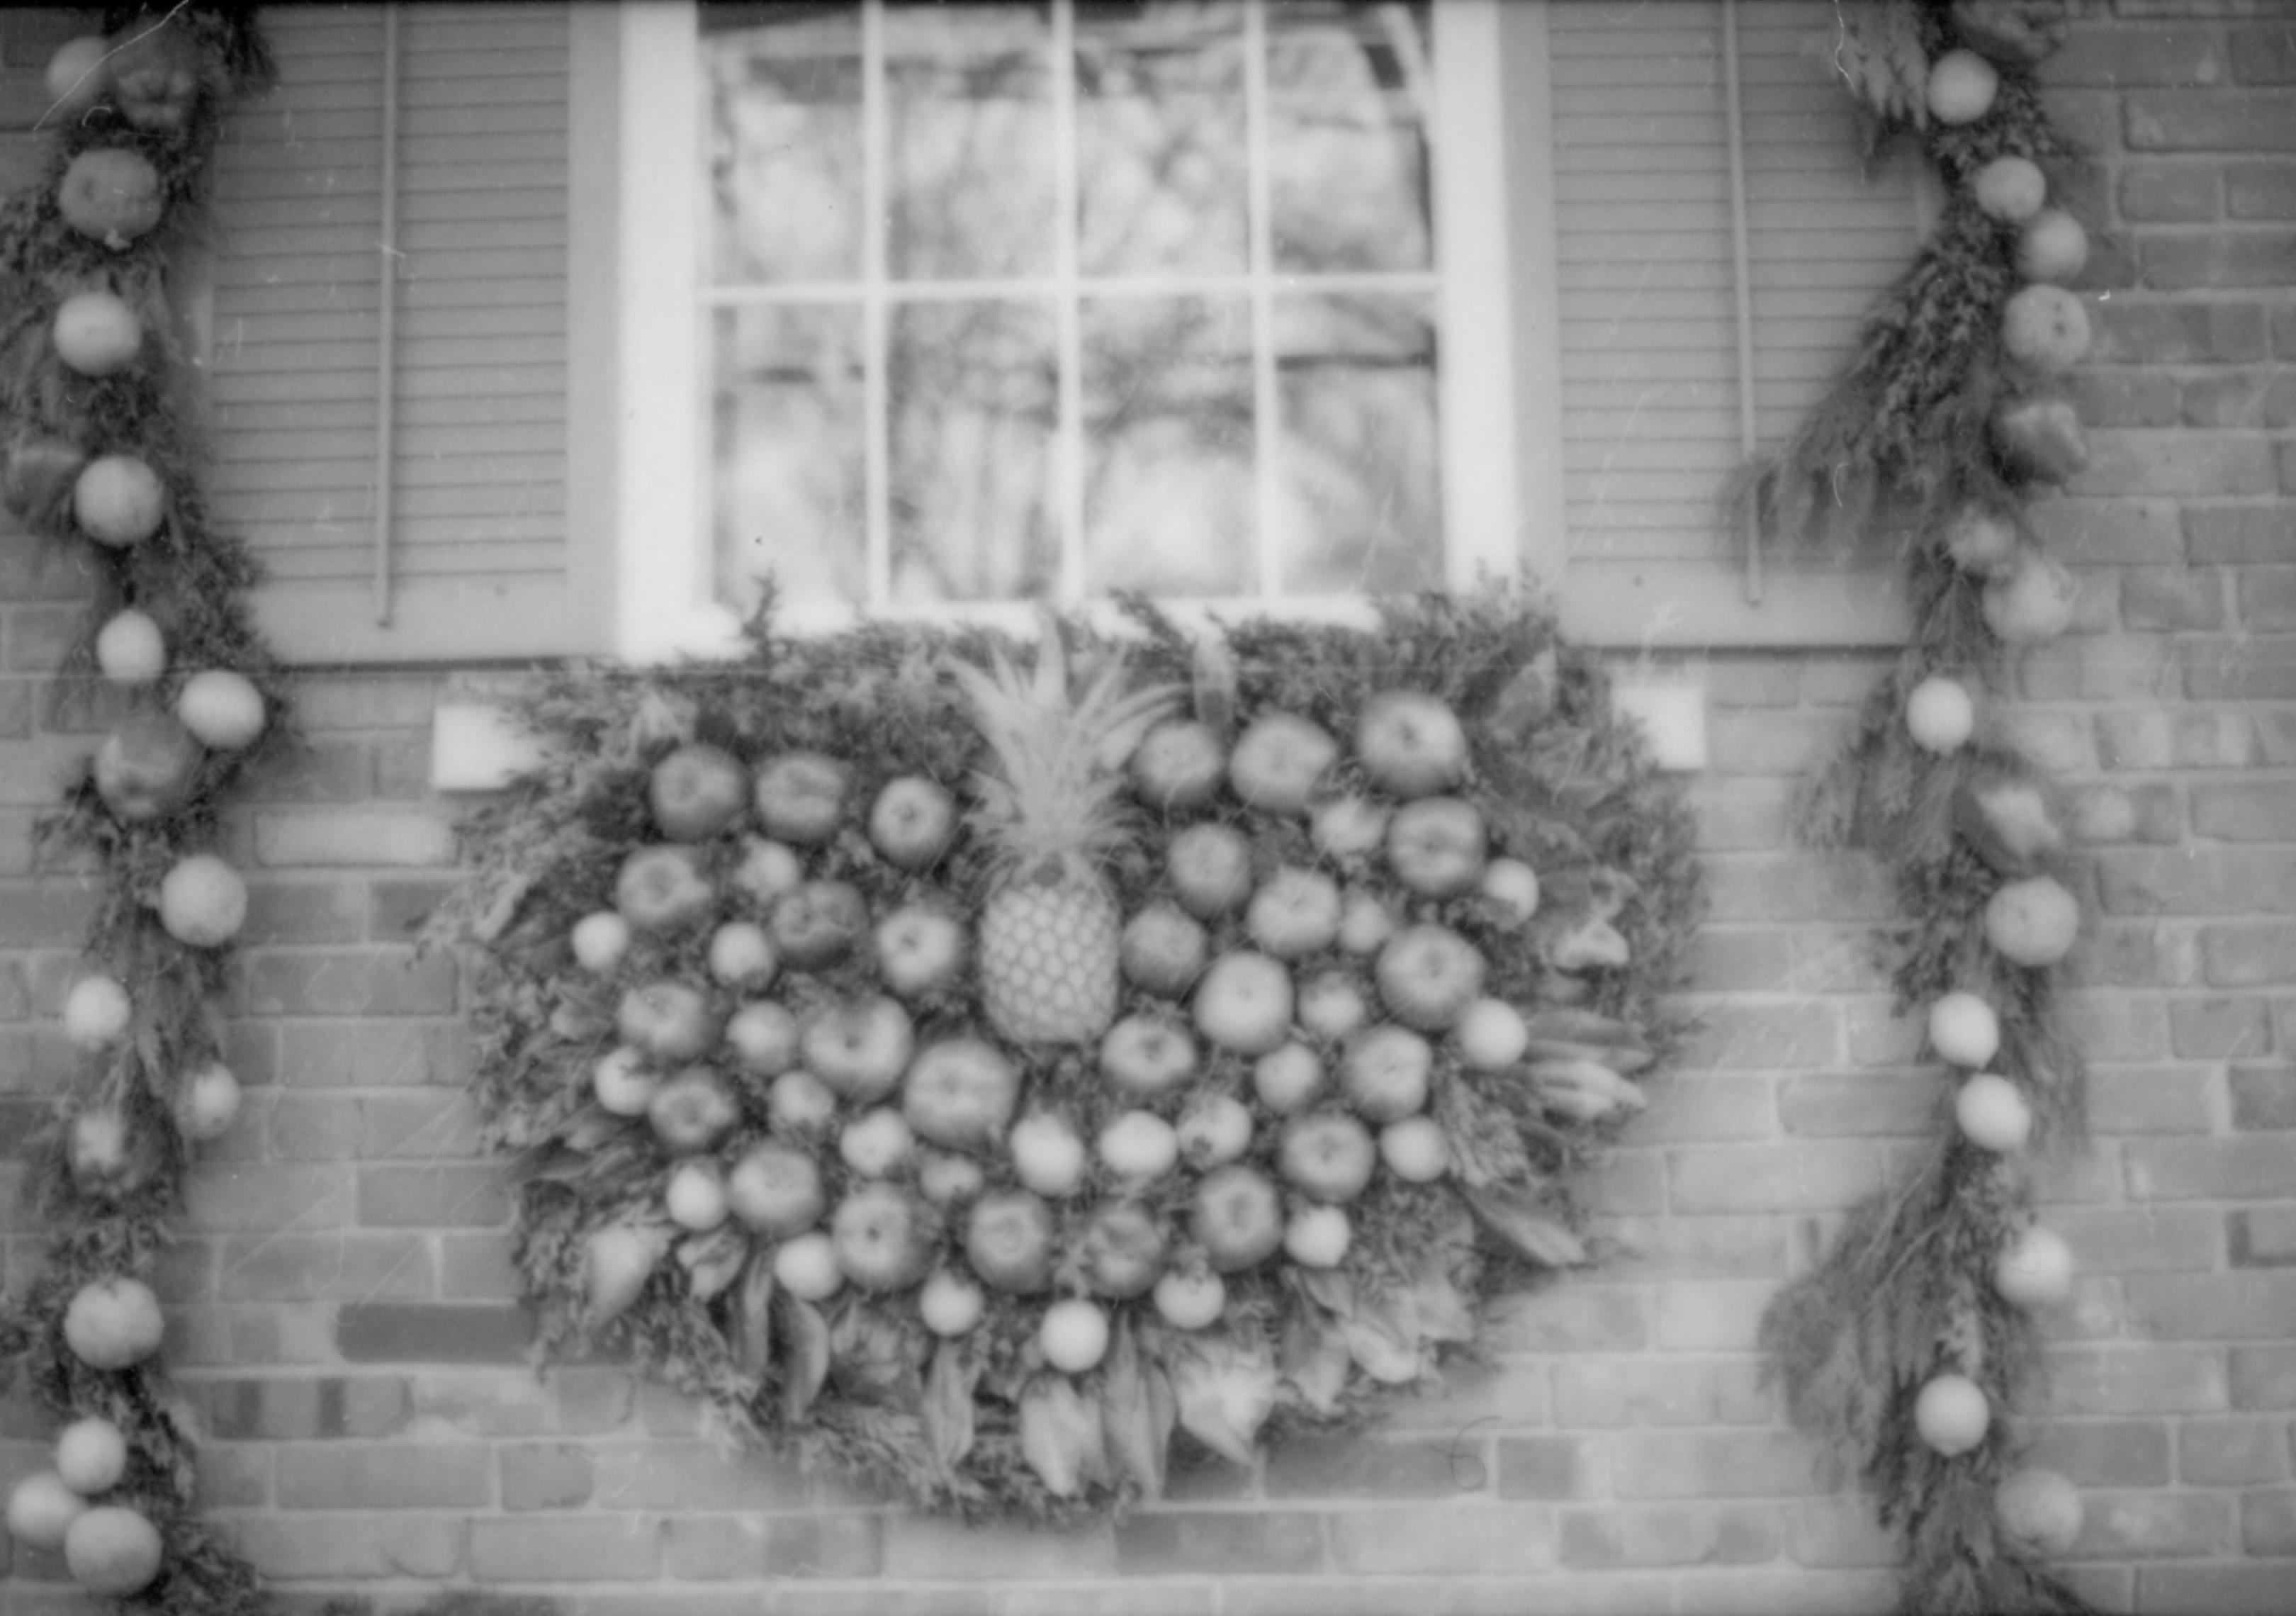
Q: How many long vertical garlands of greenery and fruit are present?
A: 2